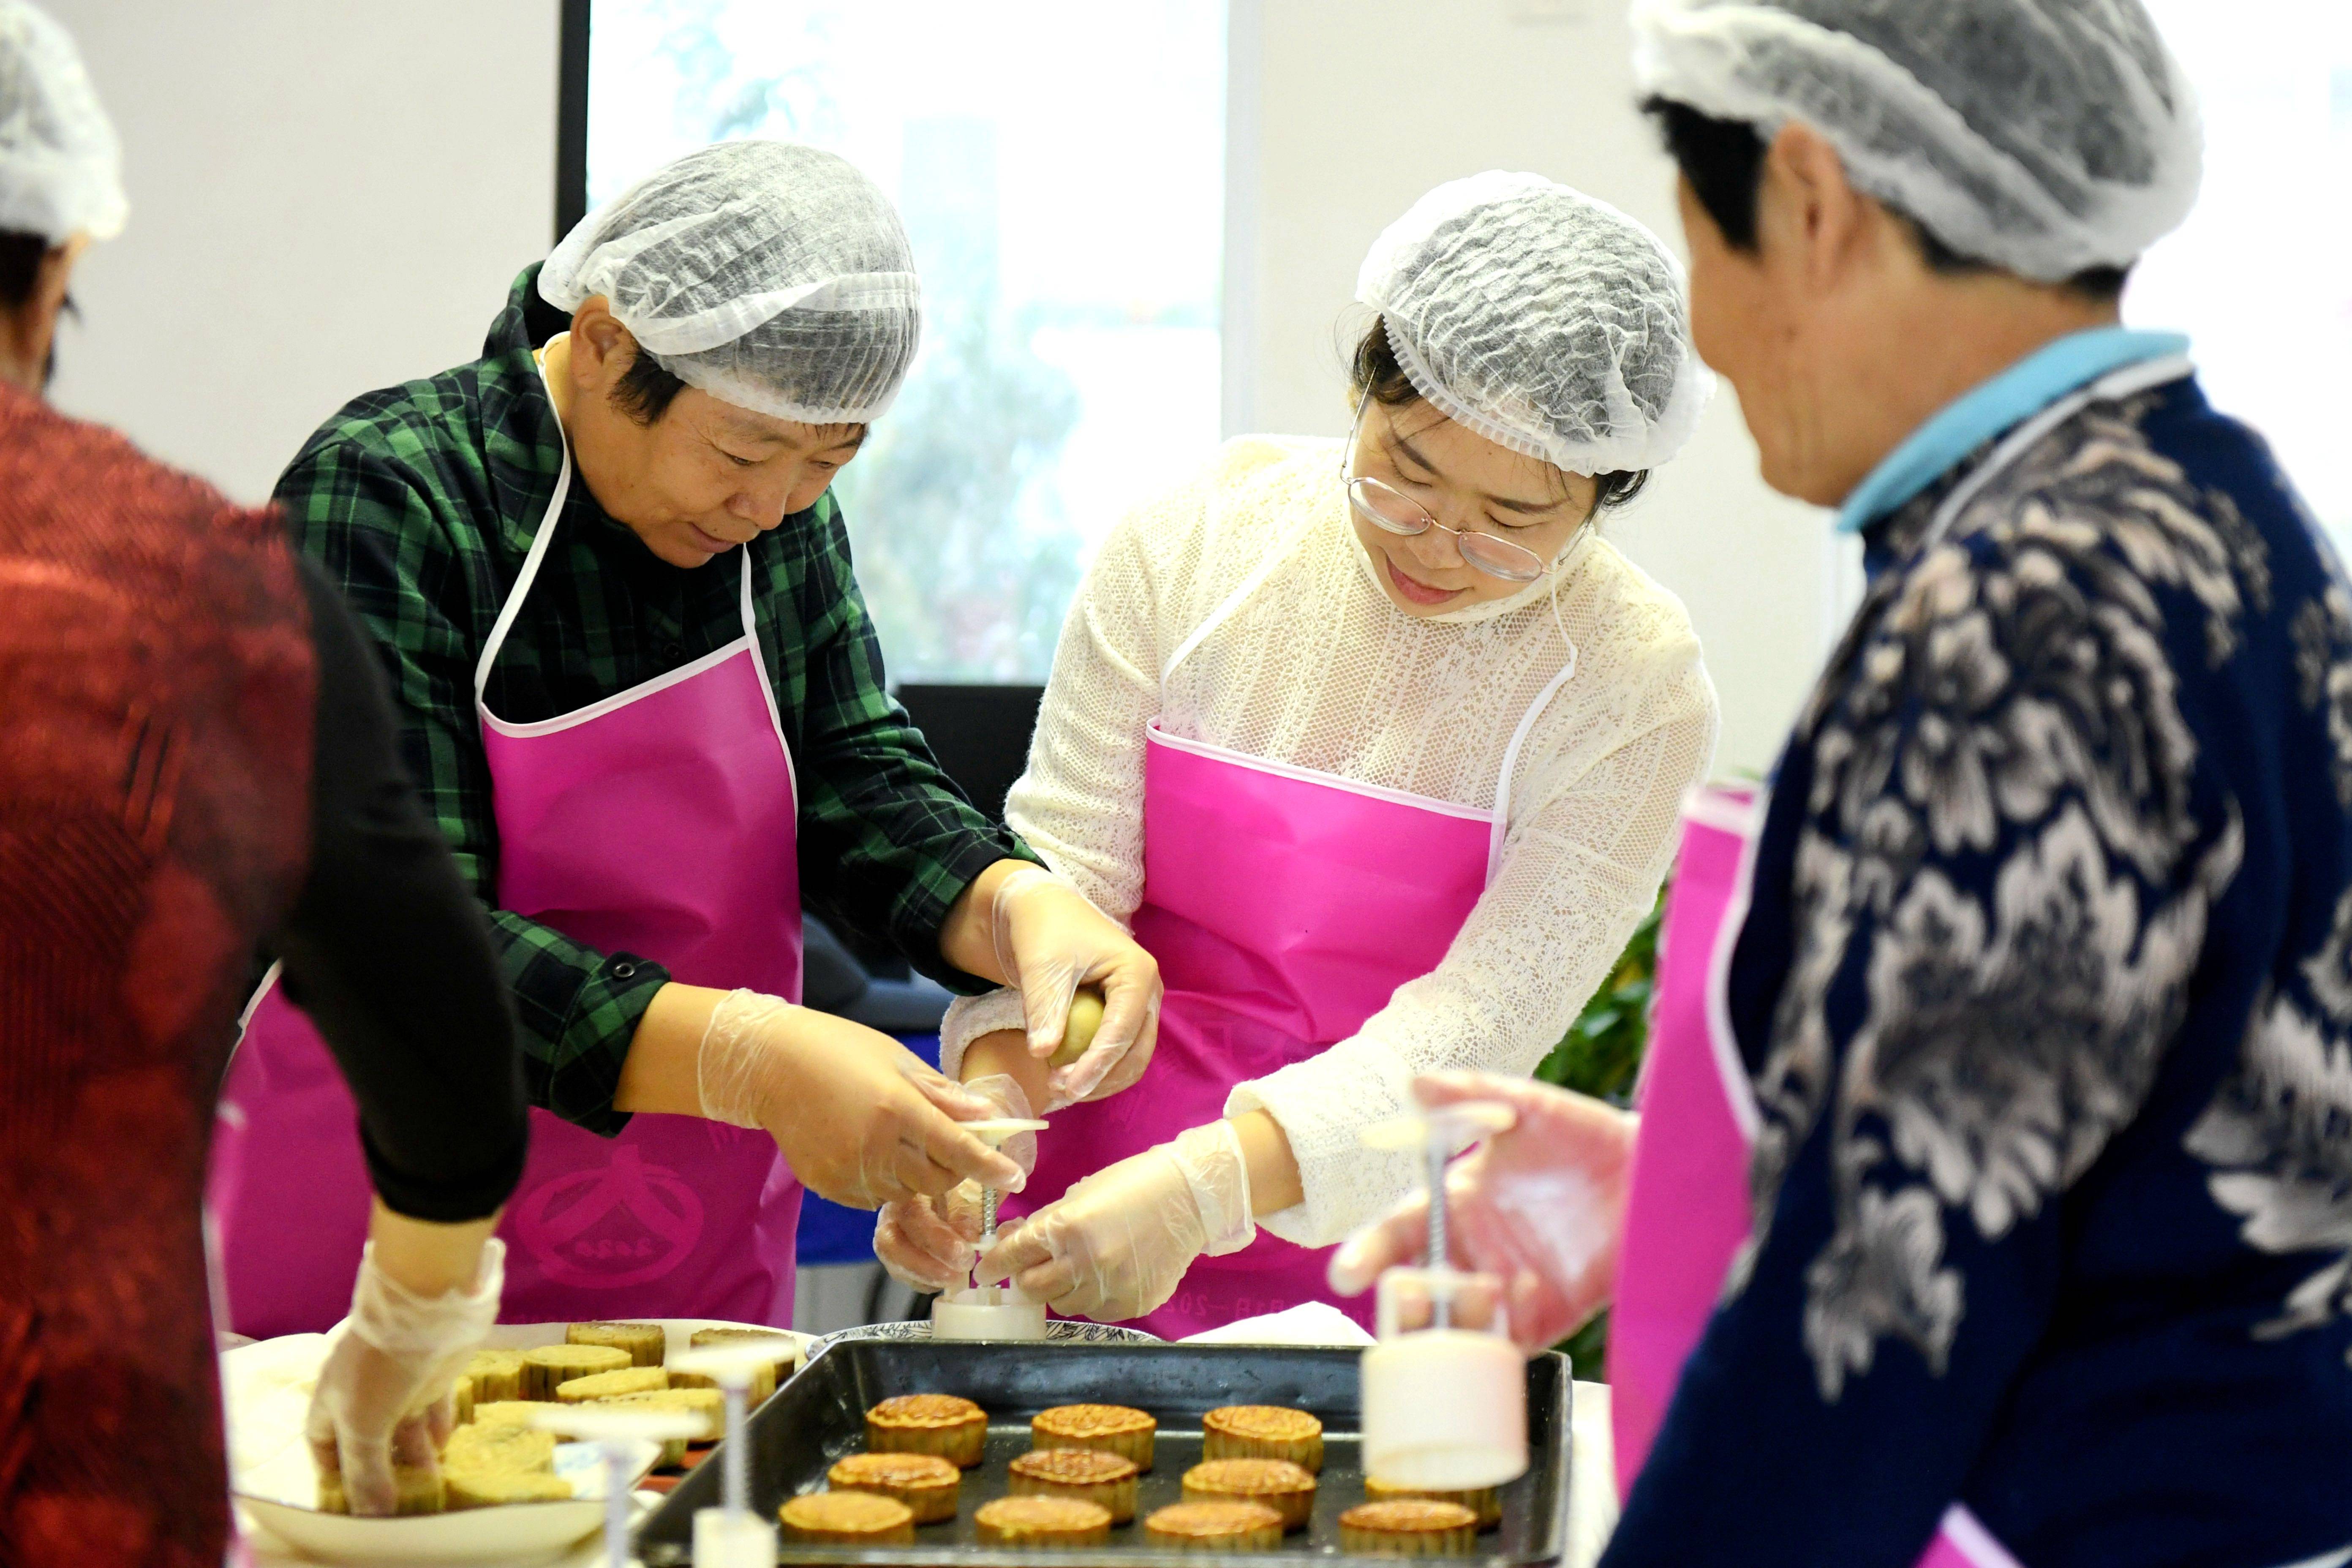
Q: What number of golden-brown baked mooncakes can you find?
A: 11